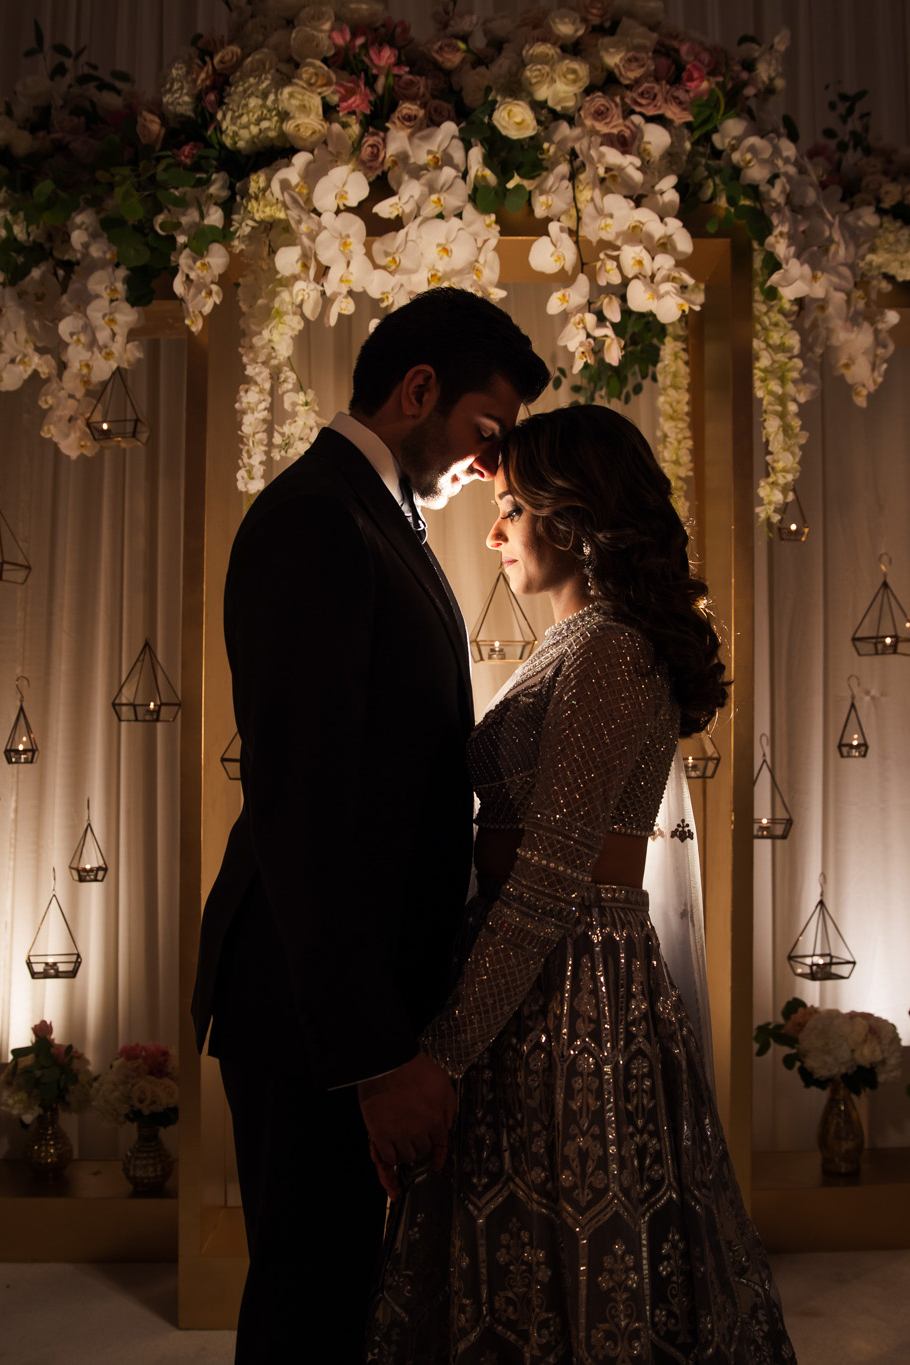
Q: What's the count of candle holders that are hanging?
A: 14